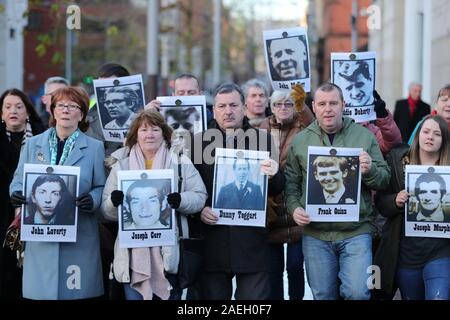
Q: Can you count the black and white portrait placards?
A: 9